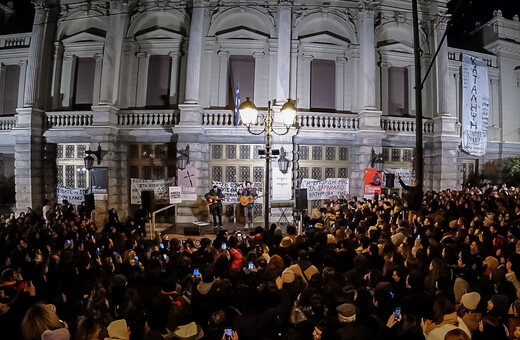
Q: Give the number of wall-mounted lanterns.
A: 4